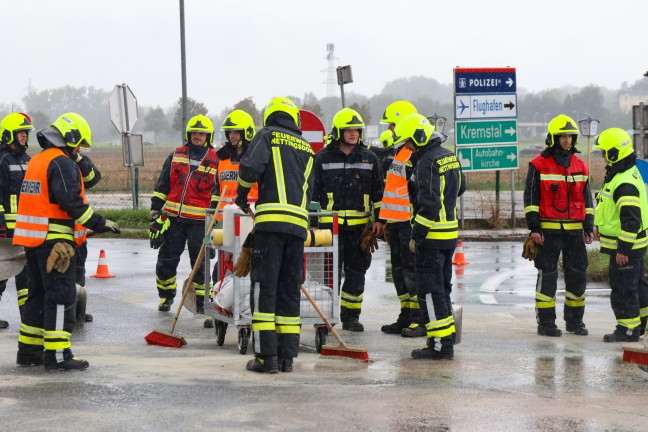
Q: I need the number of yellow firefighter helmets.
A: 11